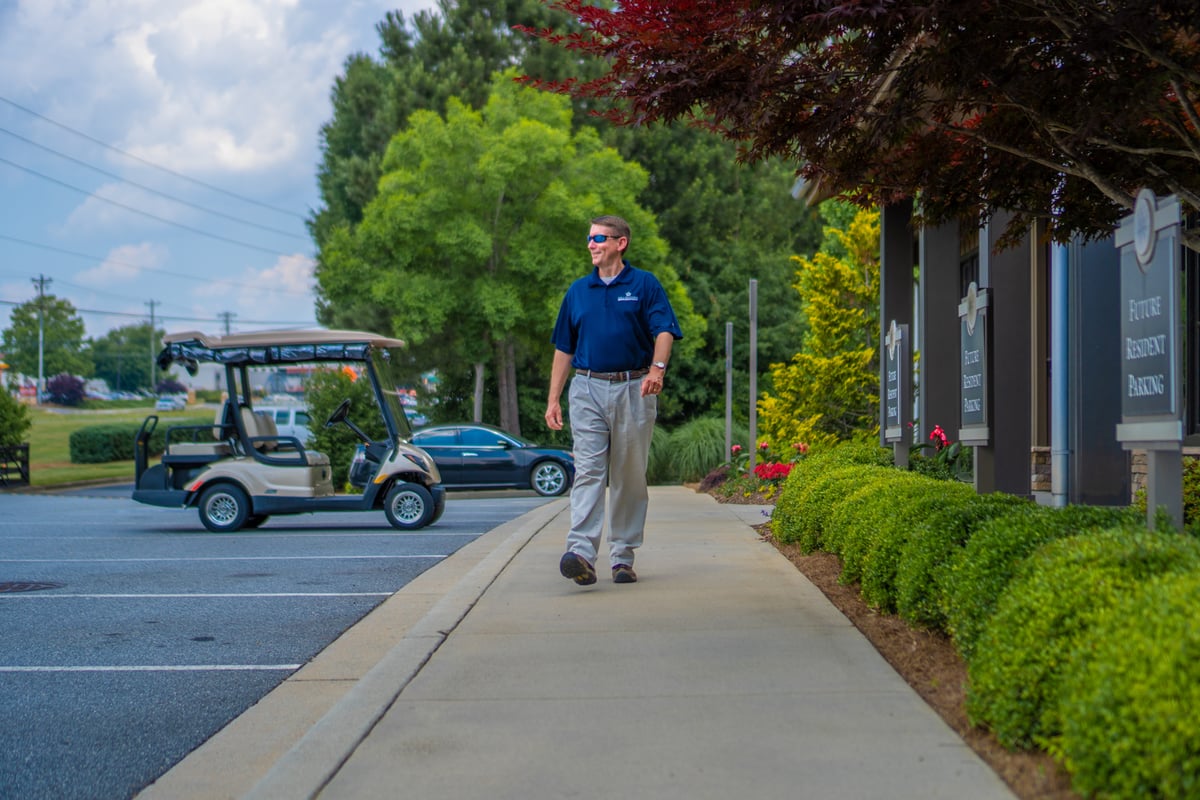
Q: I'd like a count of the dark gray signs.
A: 3